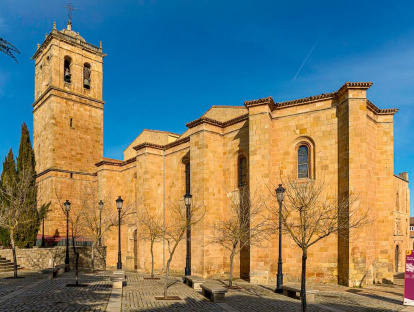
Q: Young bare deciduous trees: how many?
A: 7